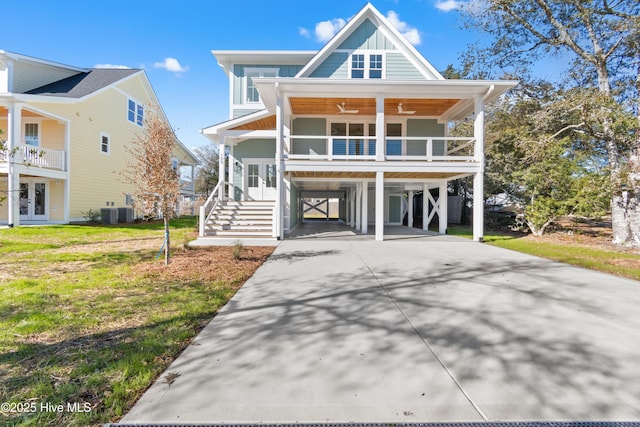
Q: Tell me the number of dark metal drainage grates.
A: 1